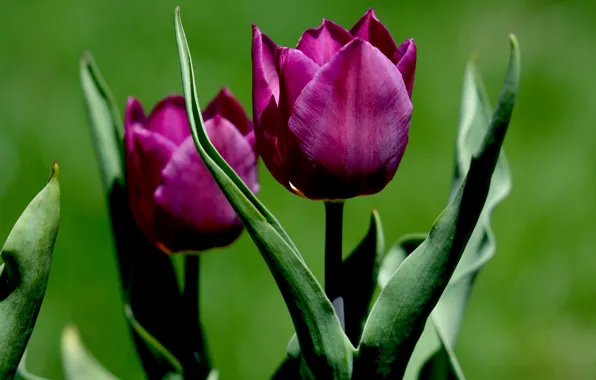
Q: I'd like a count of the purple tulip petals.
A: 12